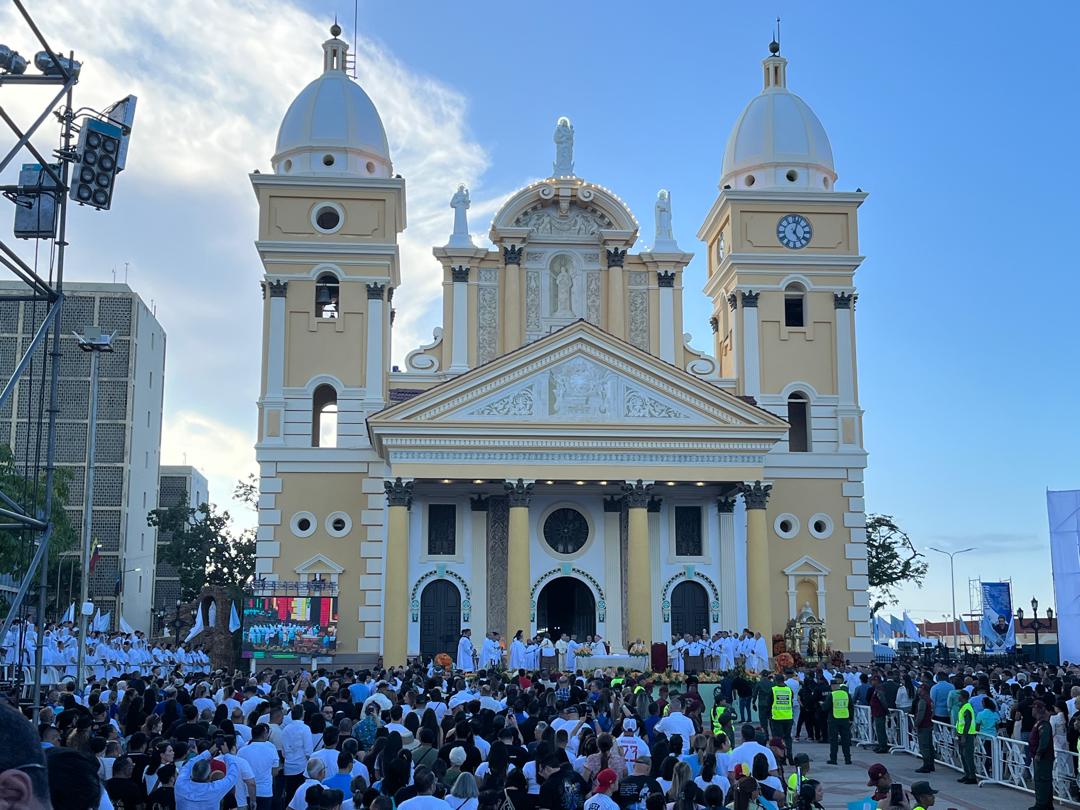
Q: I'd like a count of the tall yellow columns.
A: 4